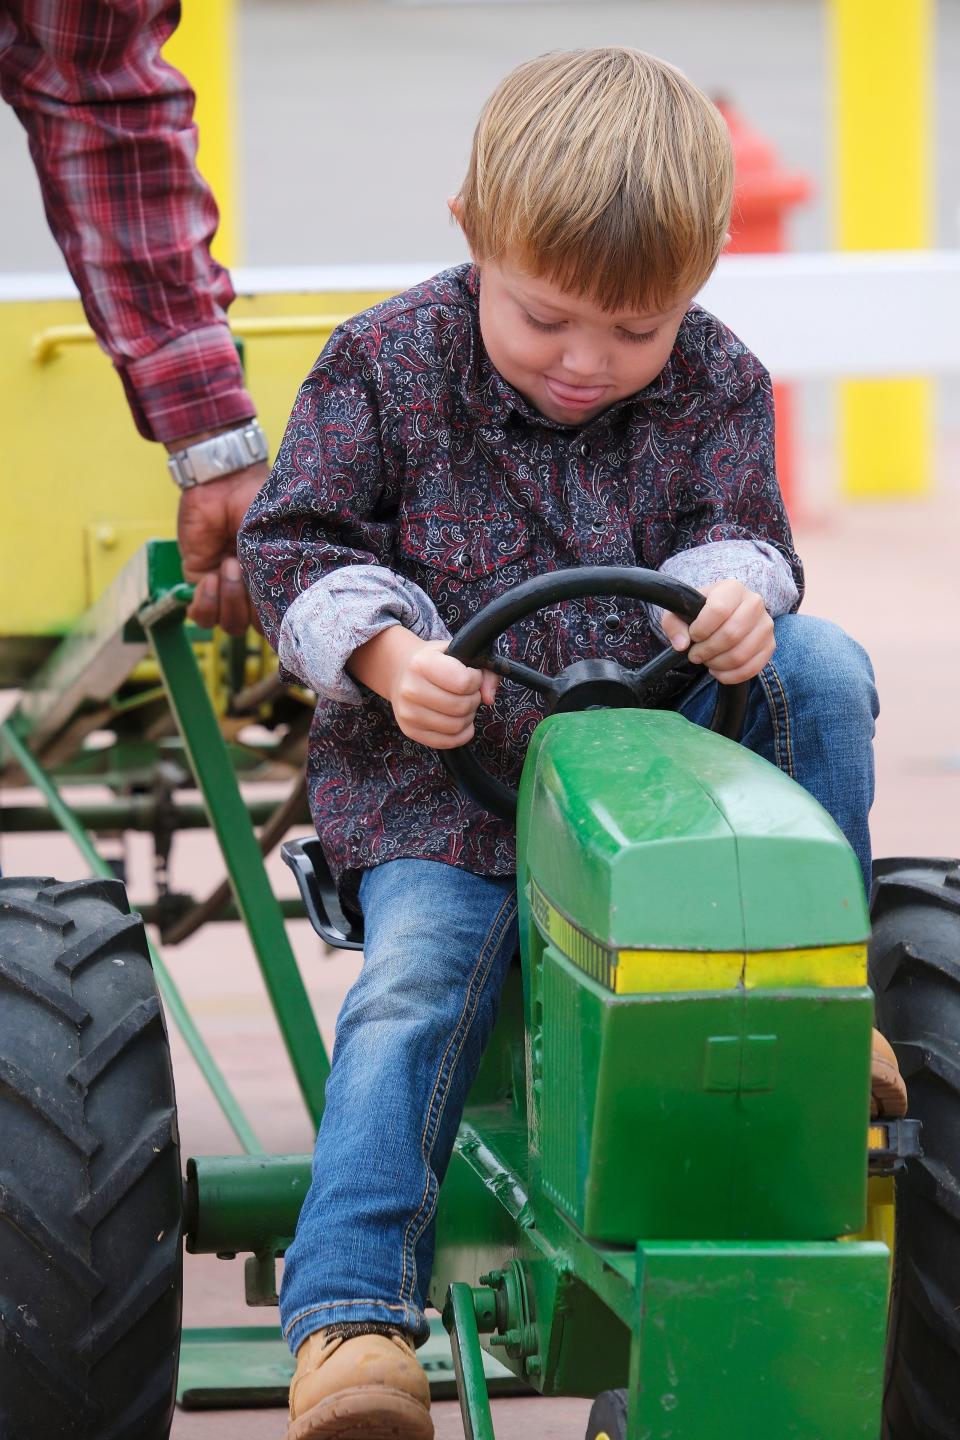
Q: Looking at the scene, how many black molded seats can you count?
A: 1